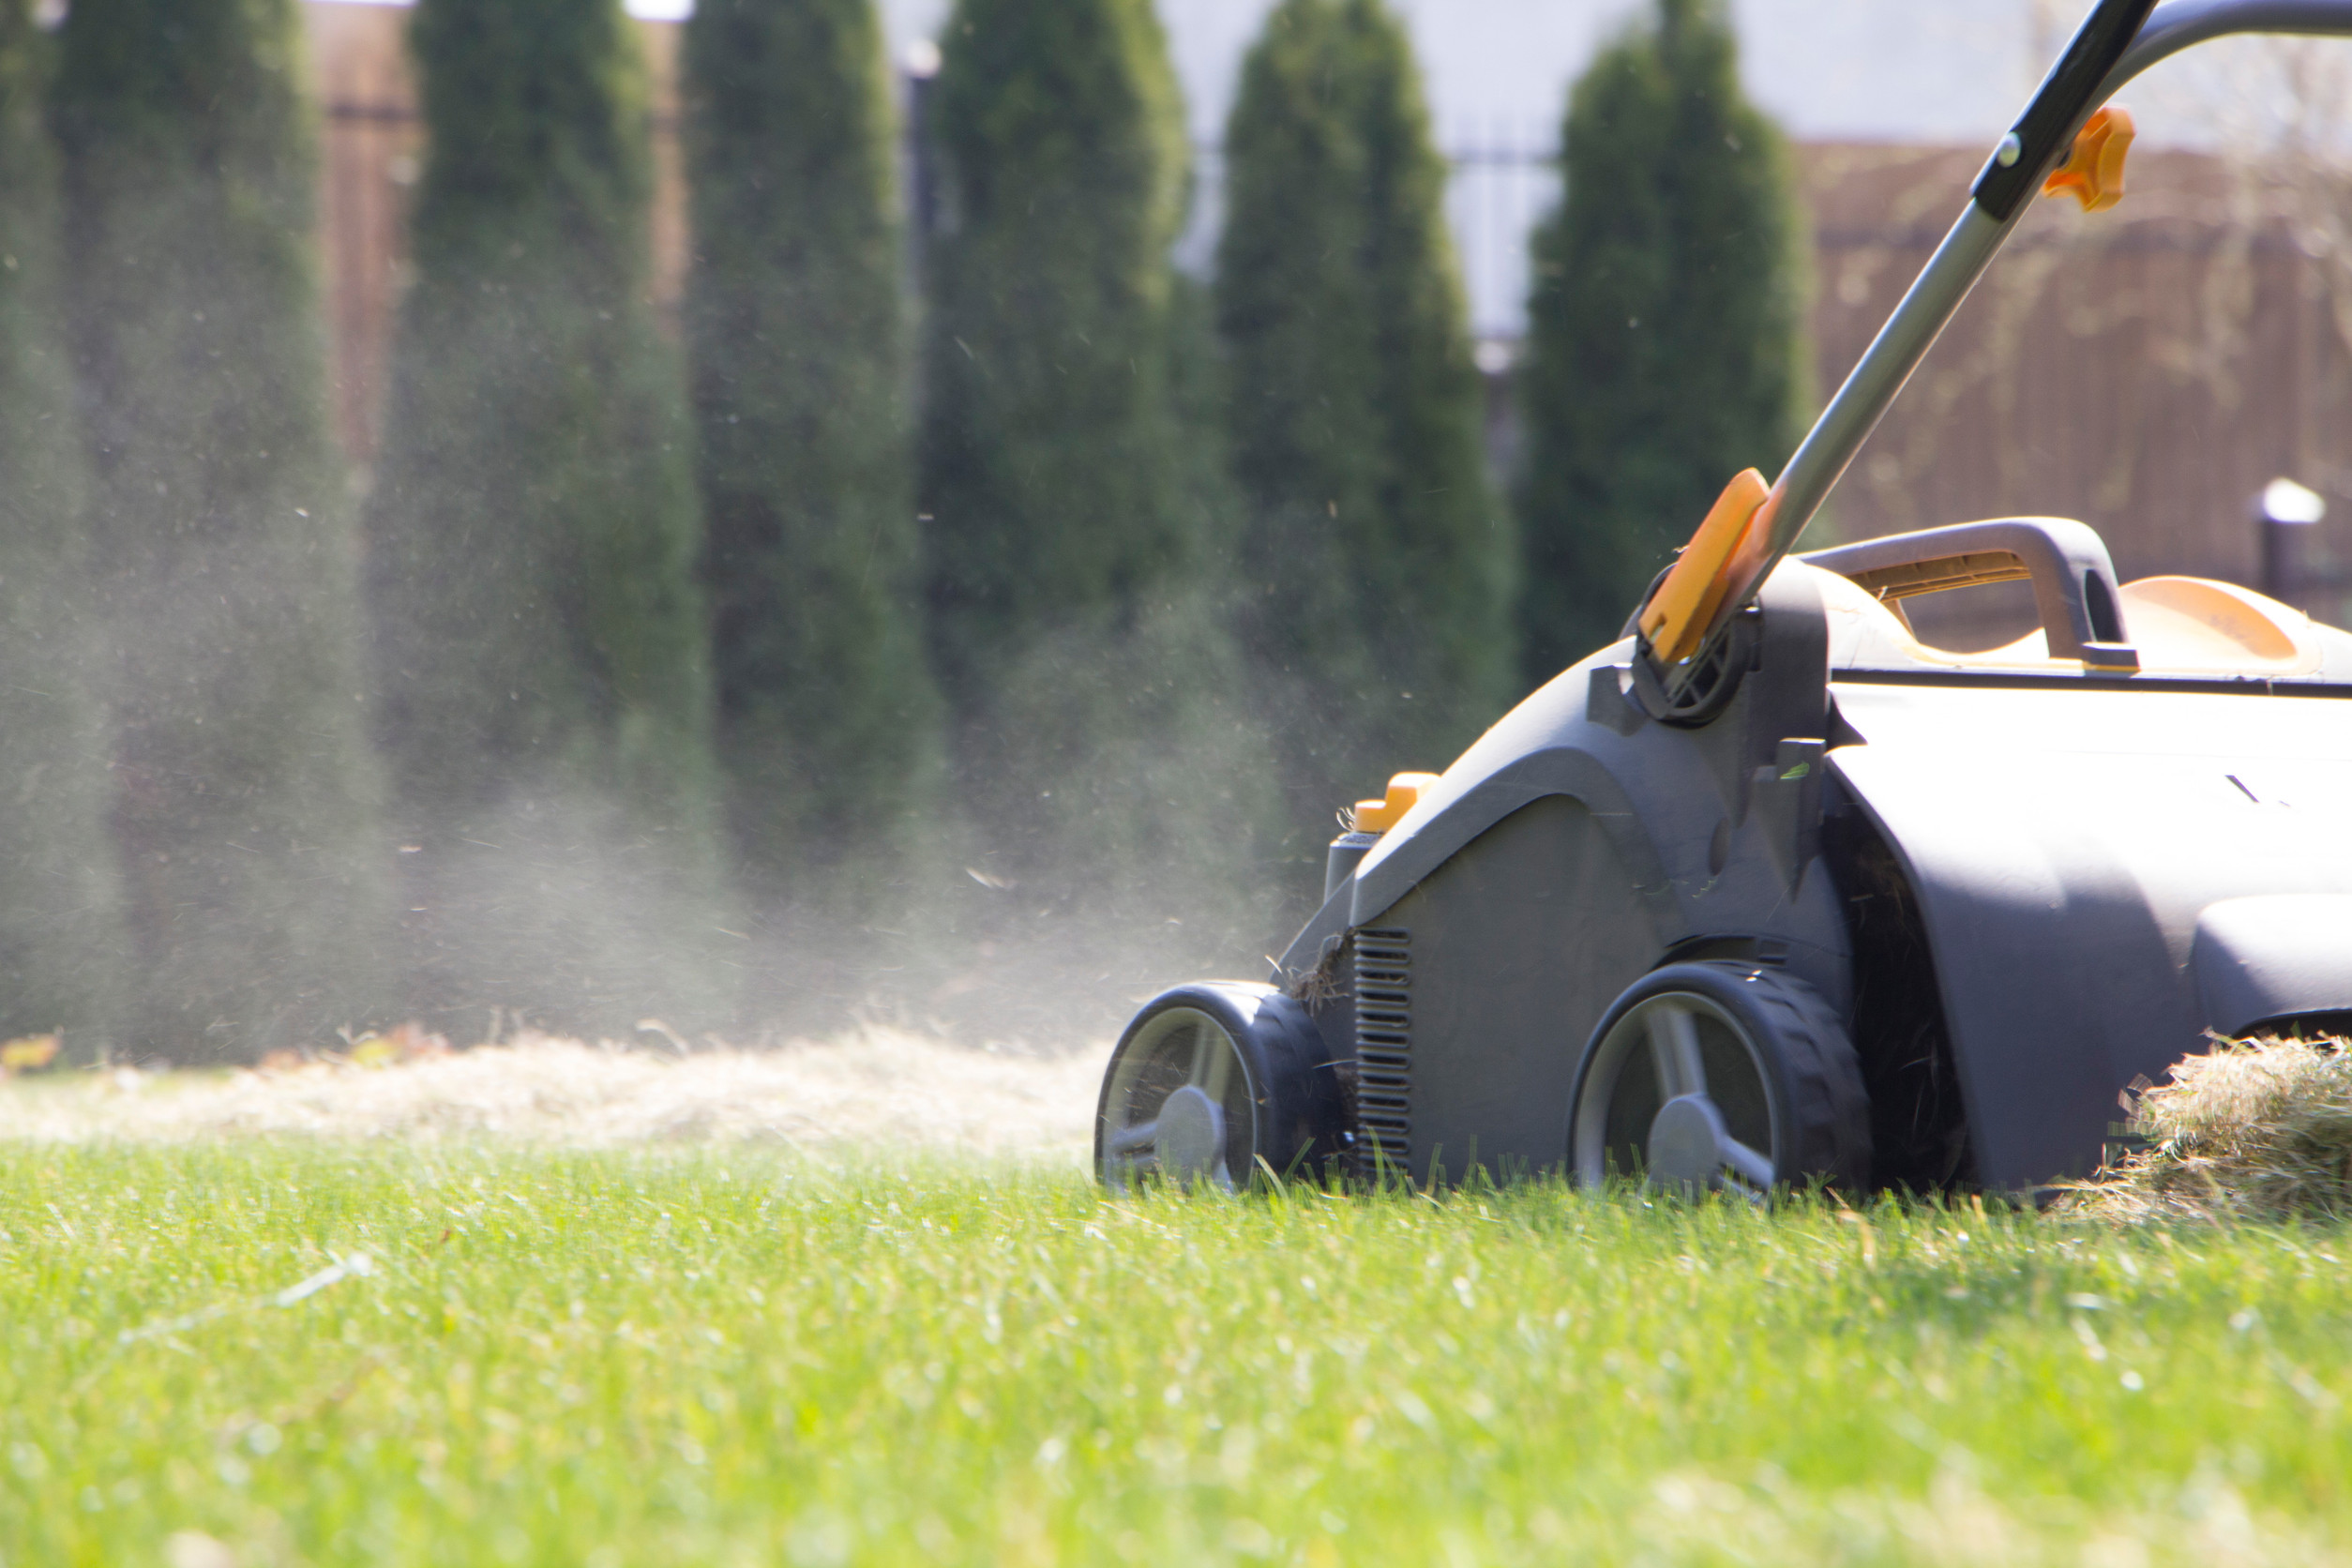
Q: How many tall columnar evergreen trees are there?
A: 7